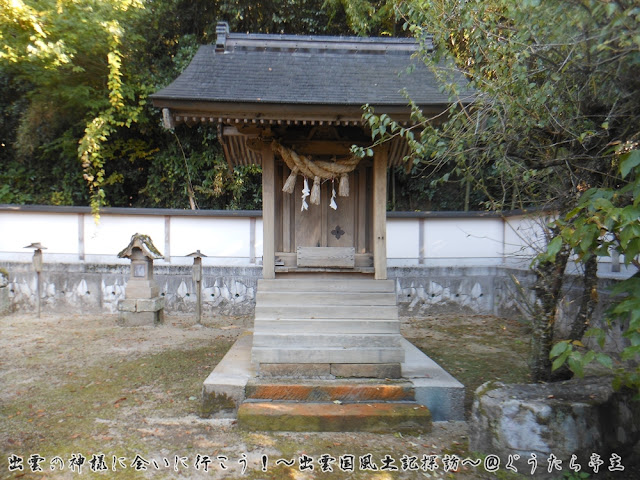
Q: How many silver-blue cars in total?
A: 0